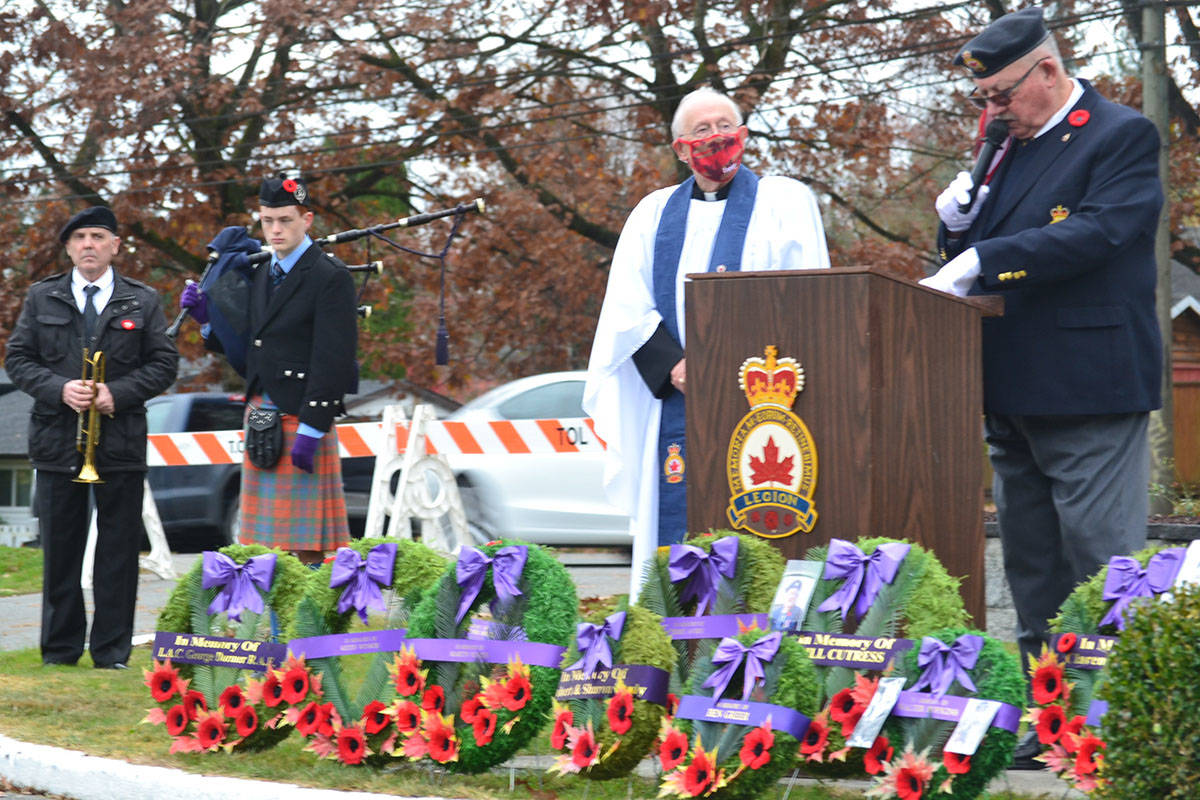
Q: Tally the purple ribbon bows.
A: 9